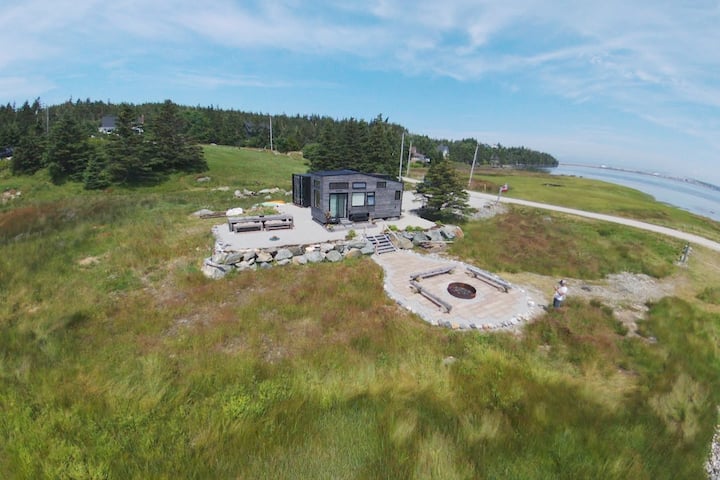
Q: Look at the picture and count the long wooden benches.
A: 3